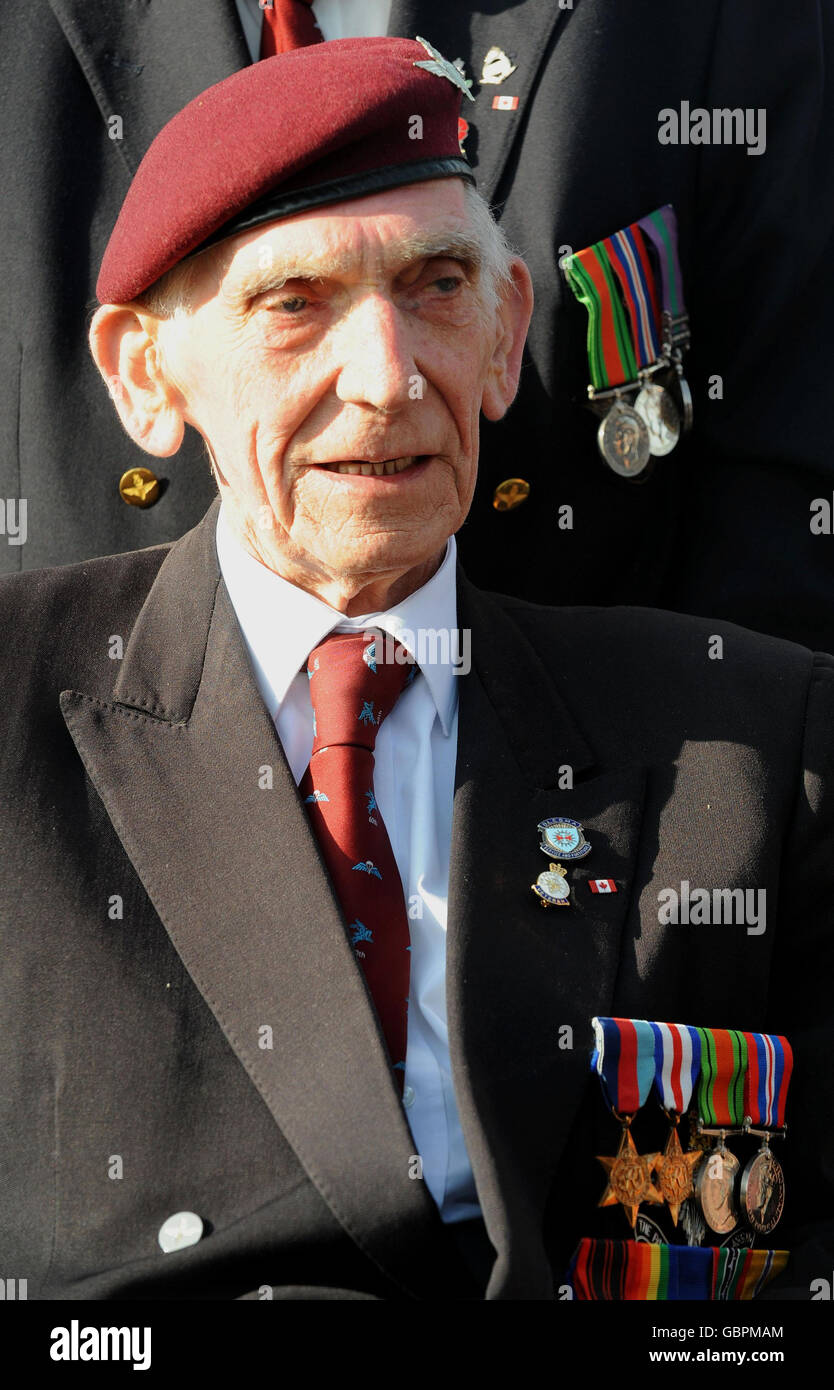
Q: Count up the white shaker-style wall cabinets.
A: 0